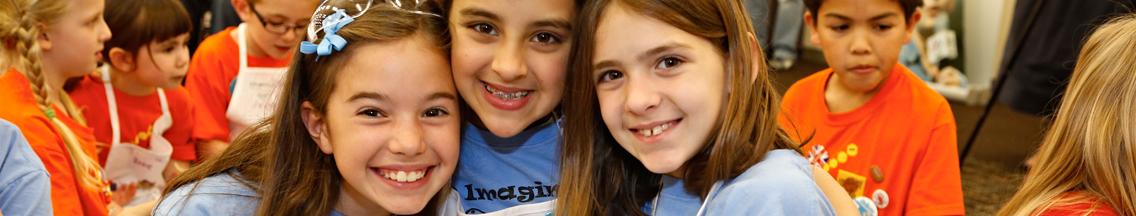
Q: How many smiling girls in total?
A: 3